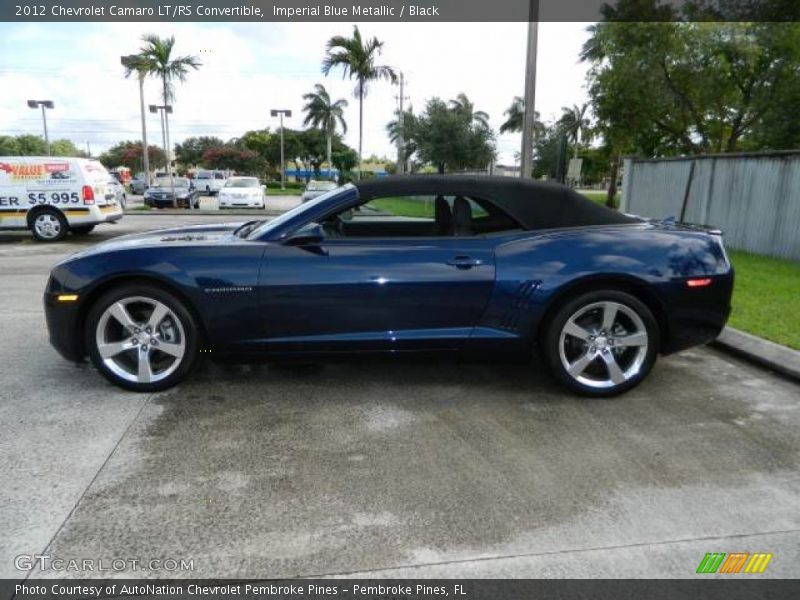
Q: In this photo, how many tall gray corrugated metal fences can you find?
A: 1